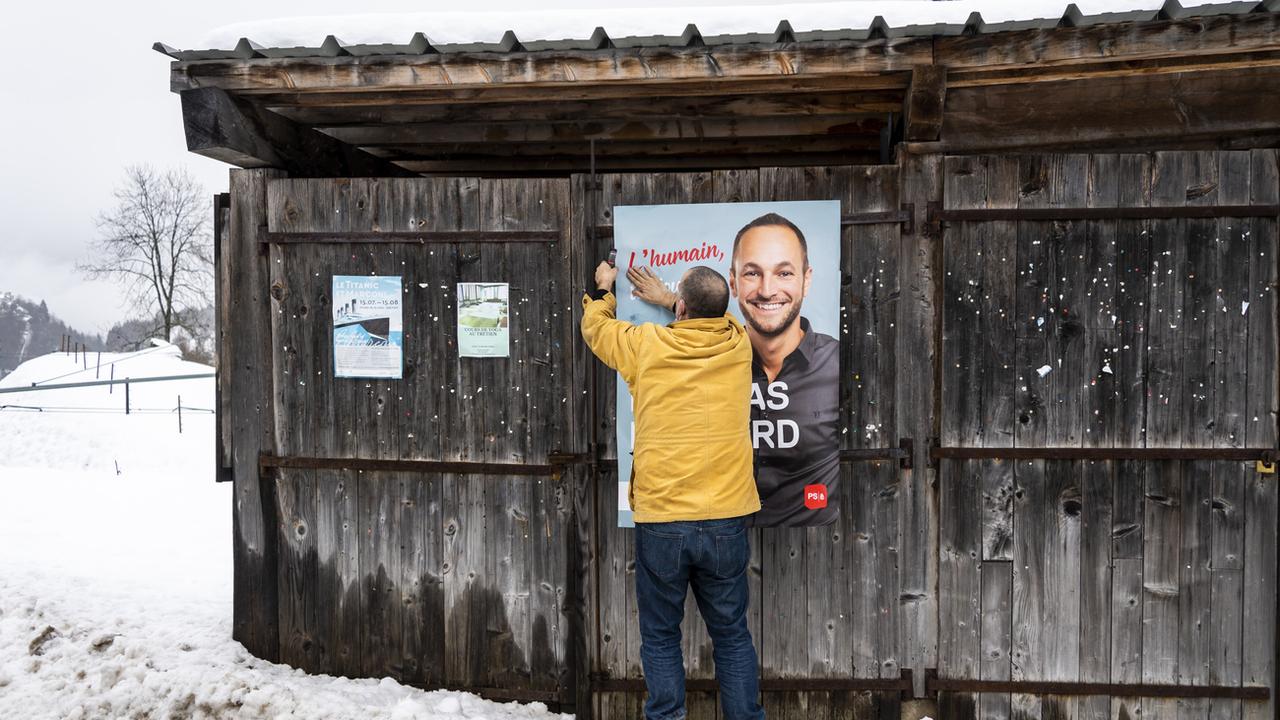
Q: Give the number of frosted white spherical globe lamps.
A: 0